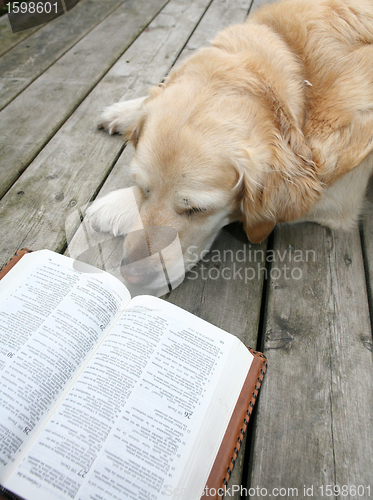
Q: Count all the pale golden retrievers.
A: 1